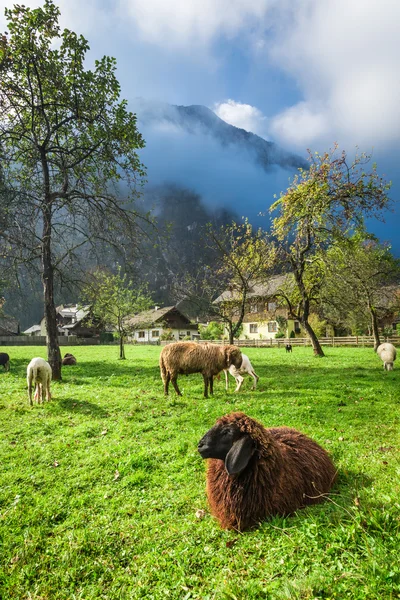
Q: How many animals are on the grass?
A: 8